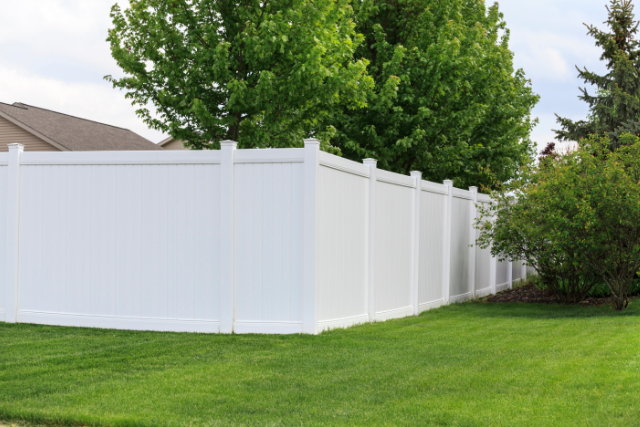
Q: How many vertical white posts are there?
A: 10